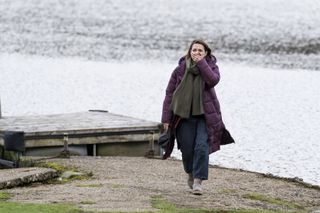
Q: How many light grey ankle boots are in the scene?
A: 2